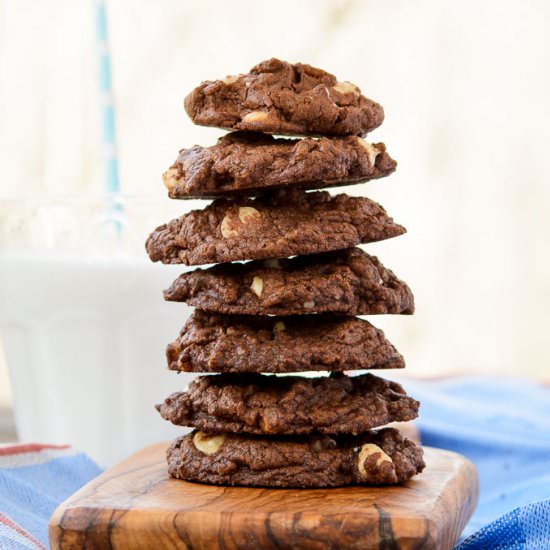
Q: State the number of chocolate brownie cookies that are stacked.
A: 7